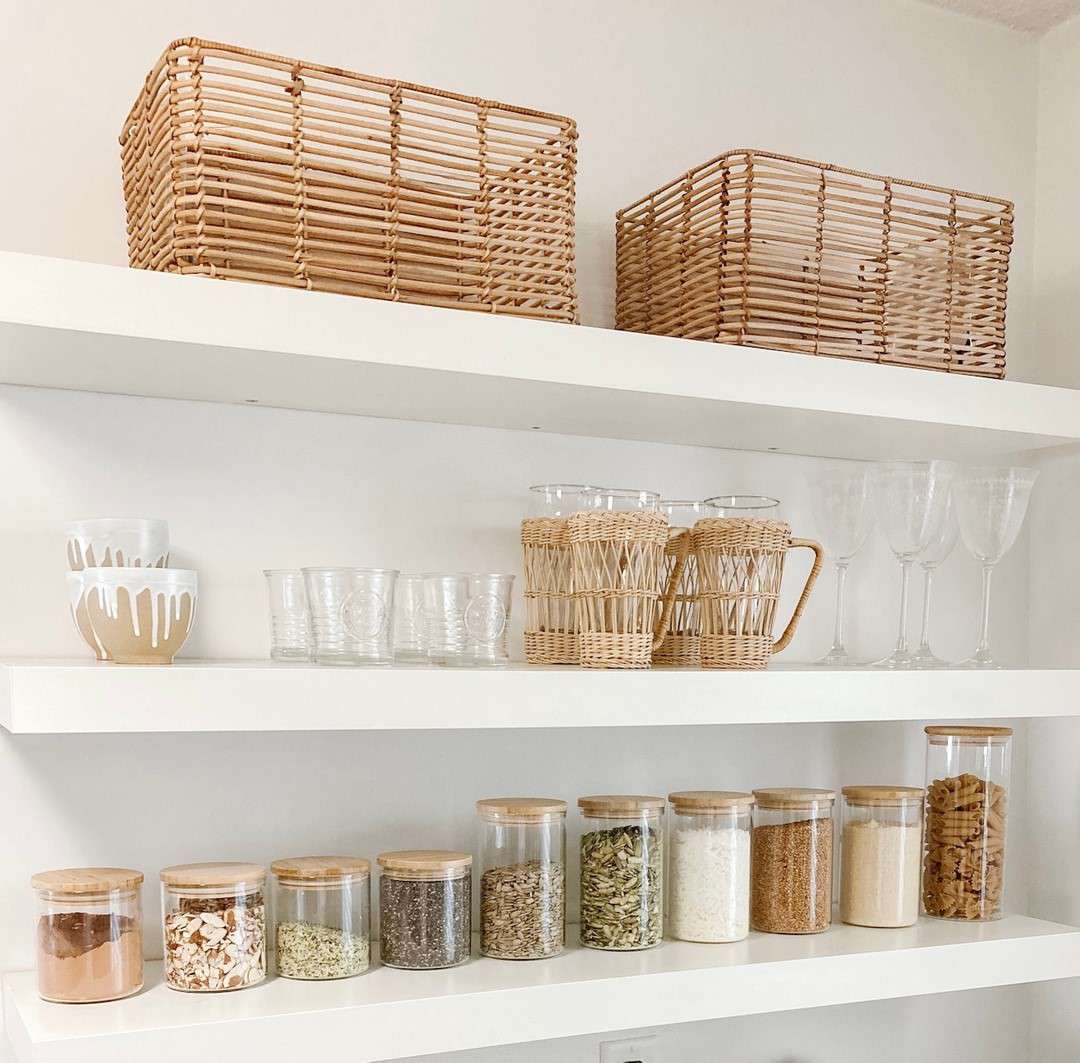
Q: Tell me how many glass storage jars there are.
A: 10